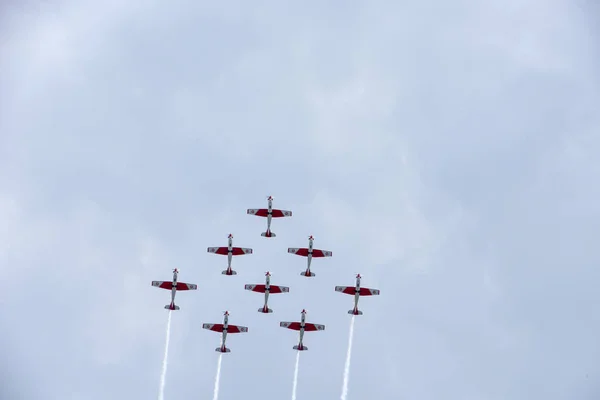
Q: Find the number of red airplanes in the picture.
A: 8